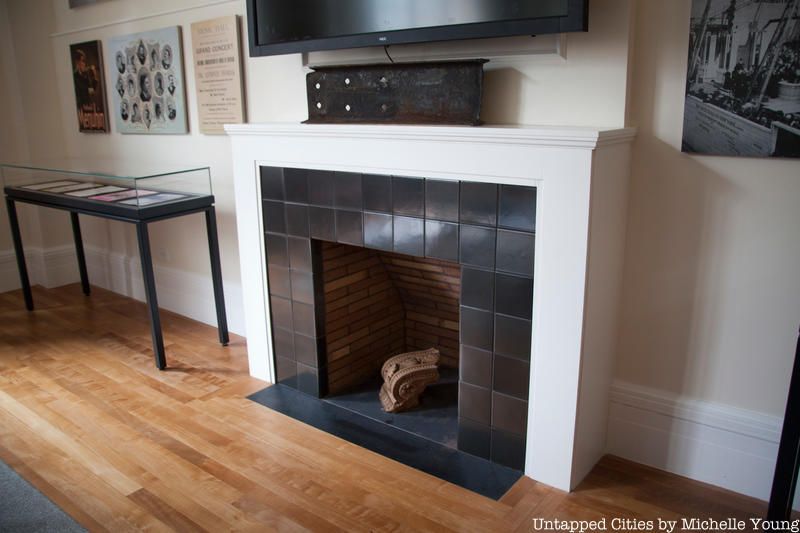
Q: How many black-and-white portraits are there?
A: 15